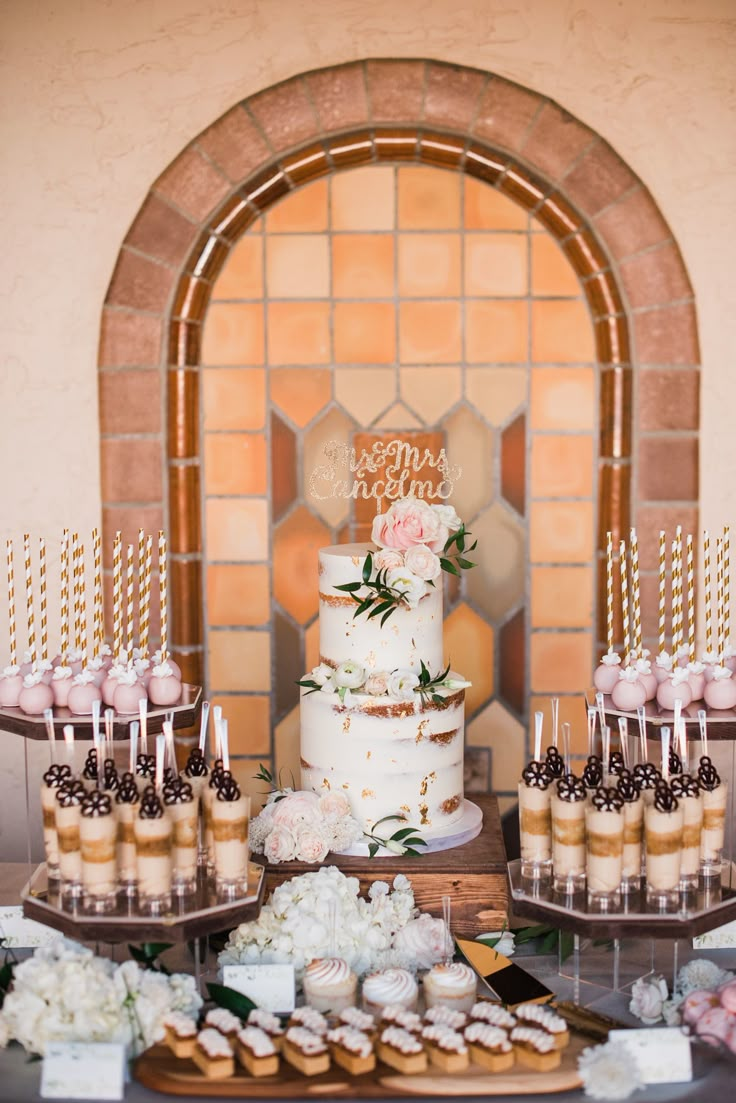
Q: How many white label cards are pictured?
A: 5